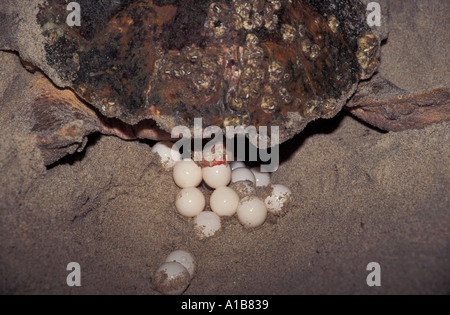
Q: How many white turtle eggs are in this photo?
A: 13